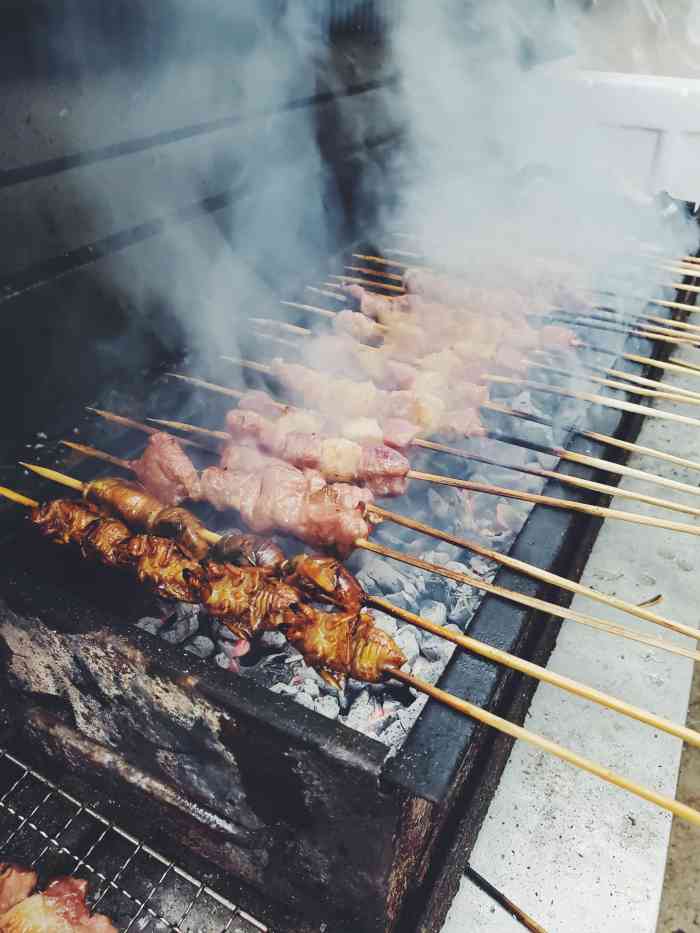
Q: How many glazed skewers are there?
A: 2